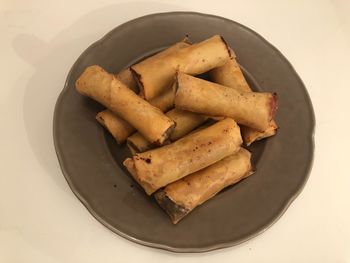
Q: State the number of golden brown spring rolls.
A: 9